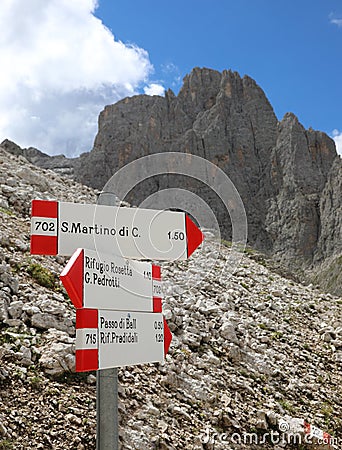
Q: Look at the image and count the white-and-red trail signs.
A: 3